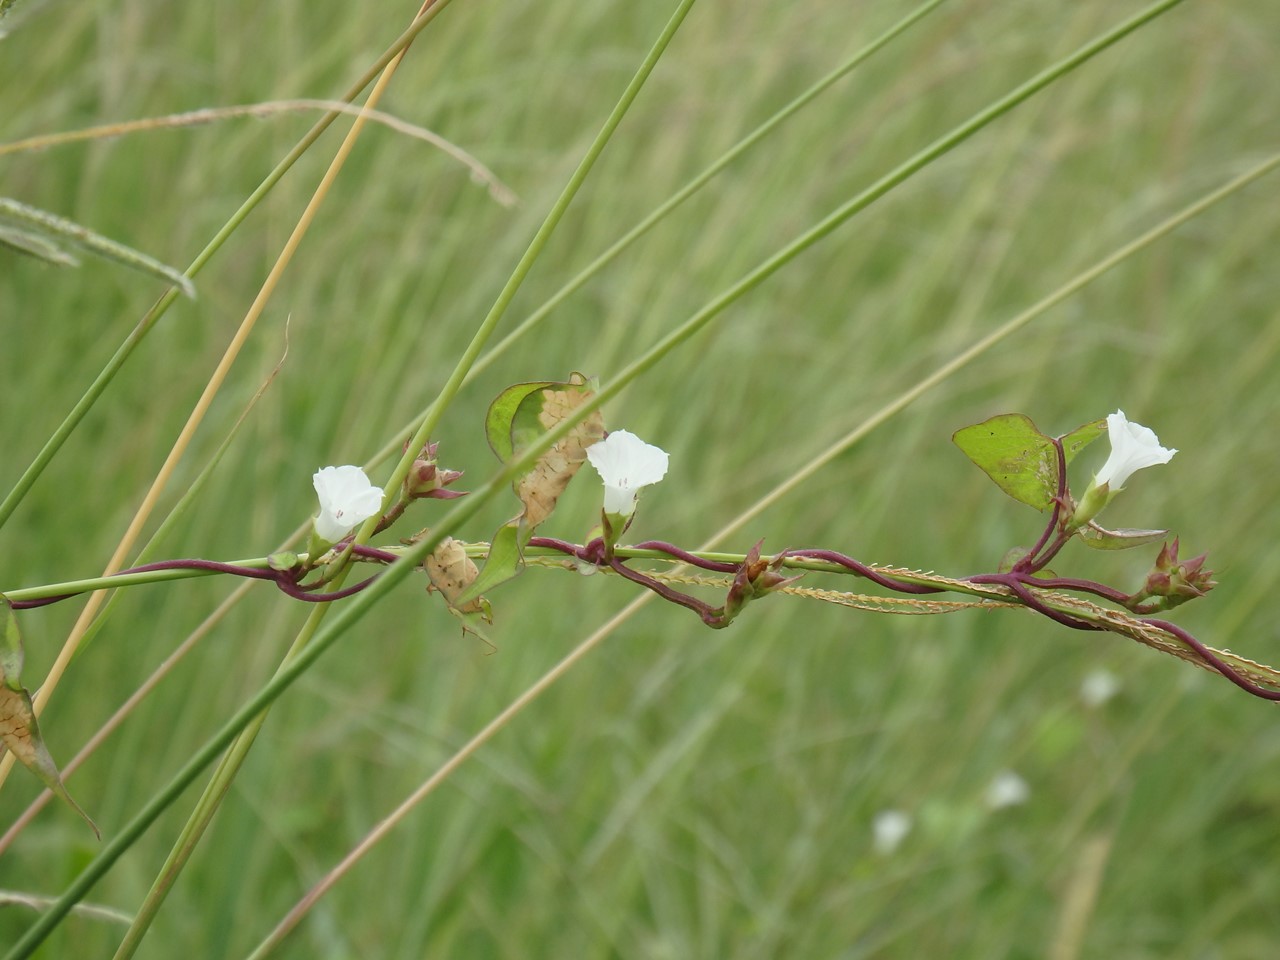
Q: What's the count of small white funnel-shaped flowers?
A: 3